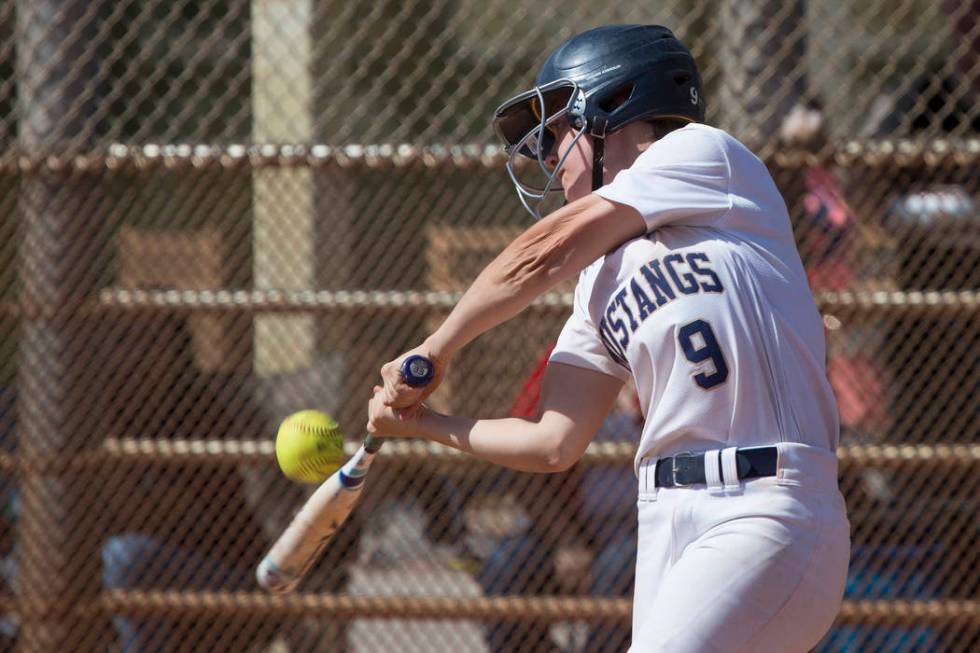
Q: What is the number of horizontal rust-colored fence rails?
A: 4